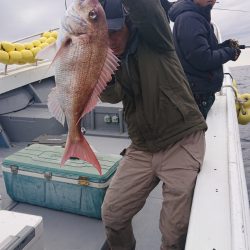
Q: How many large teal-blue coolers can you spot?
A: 1